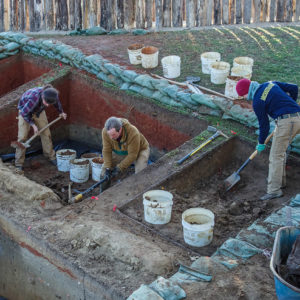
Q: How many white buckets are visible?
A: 14